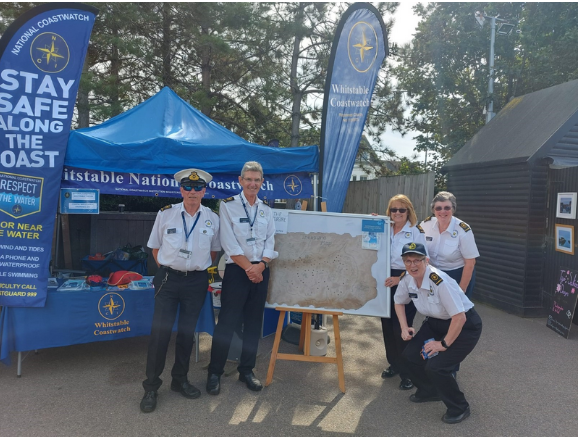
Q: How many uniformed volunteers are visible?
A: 5